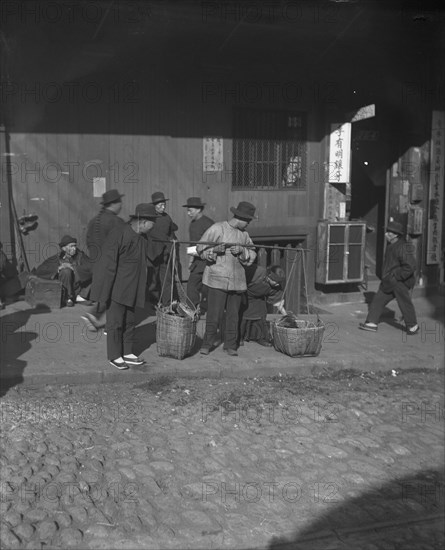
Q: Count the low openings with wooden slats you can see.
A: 1